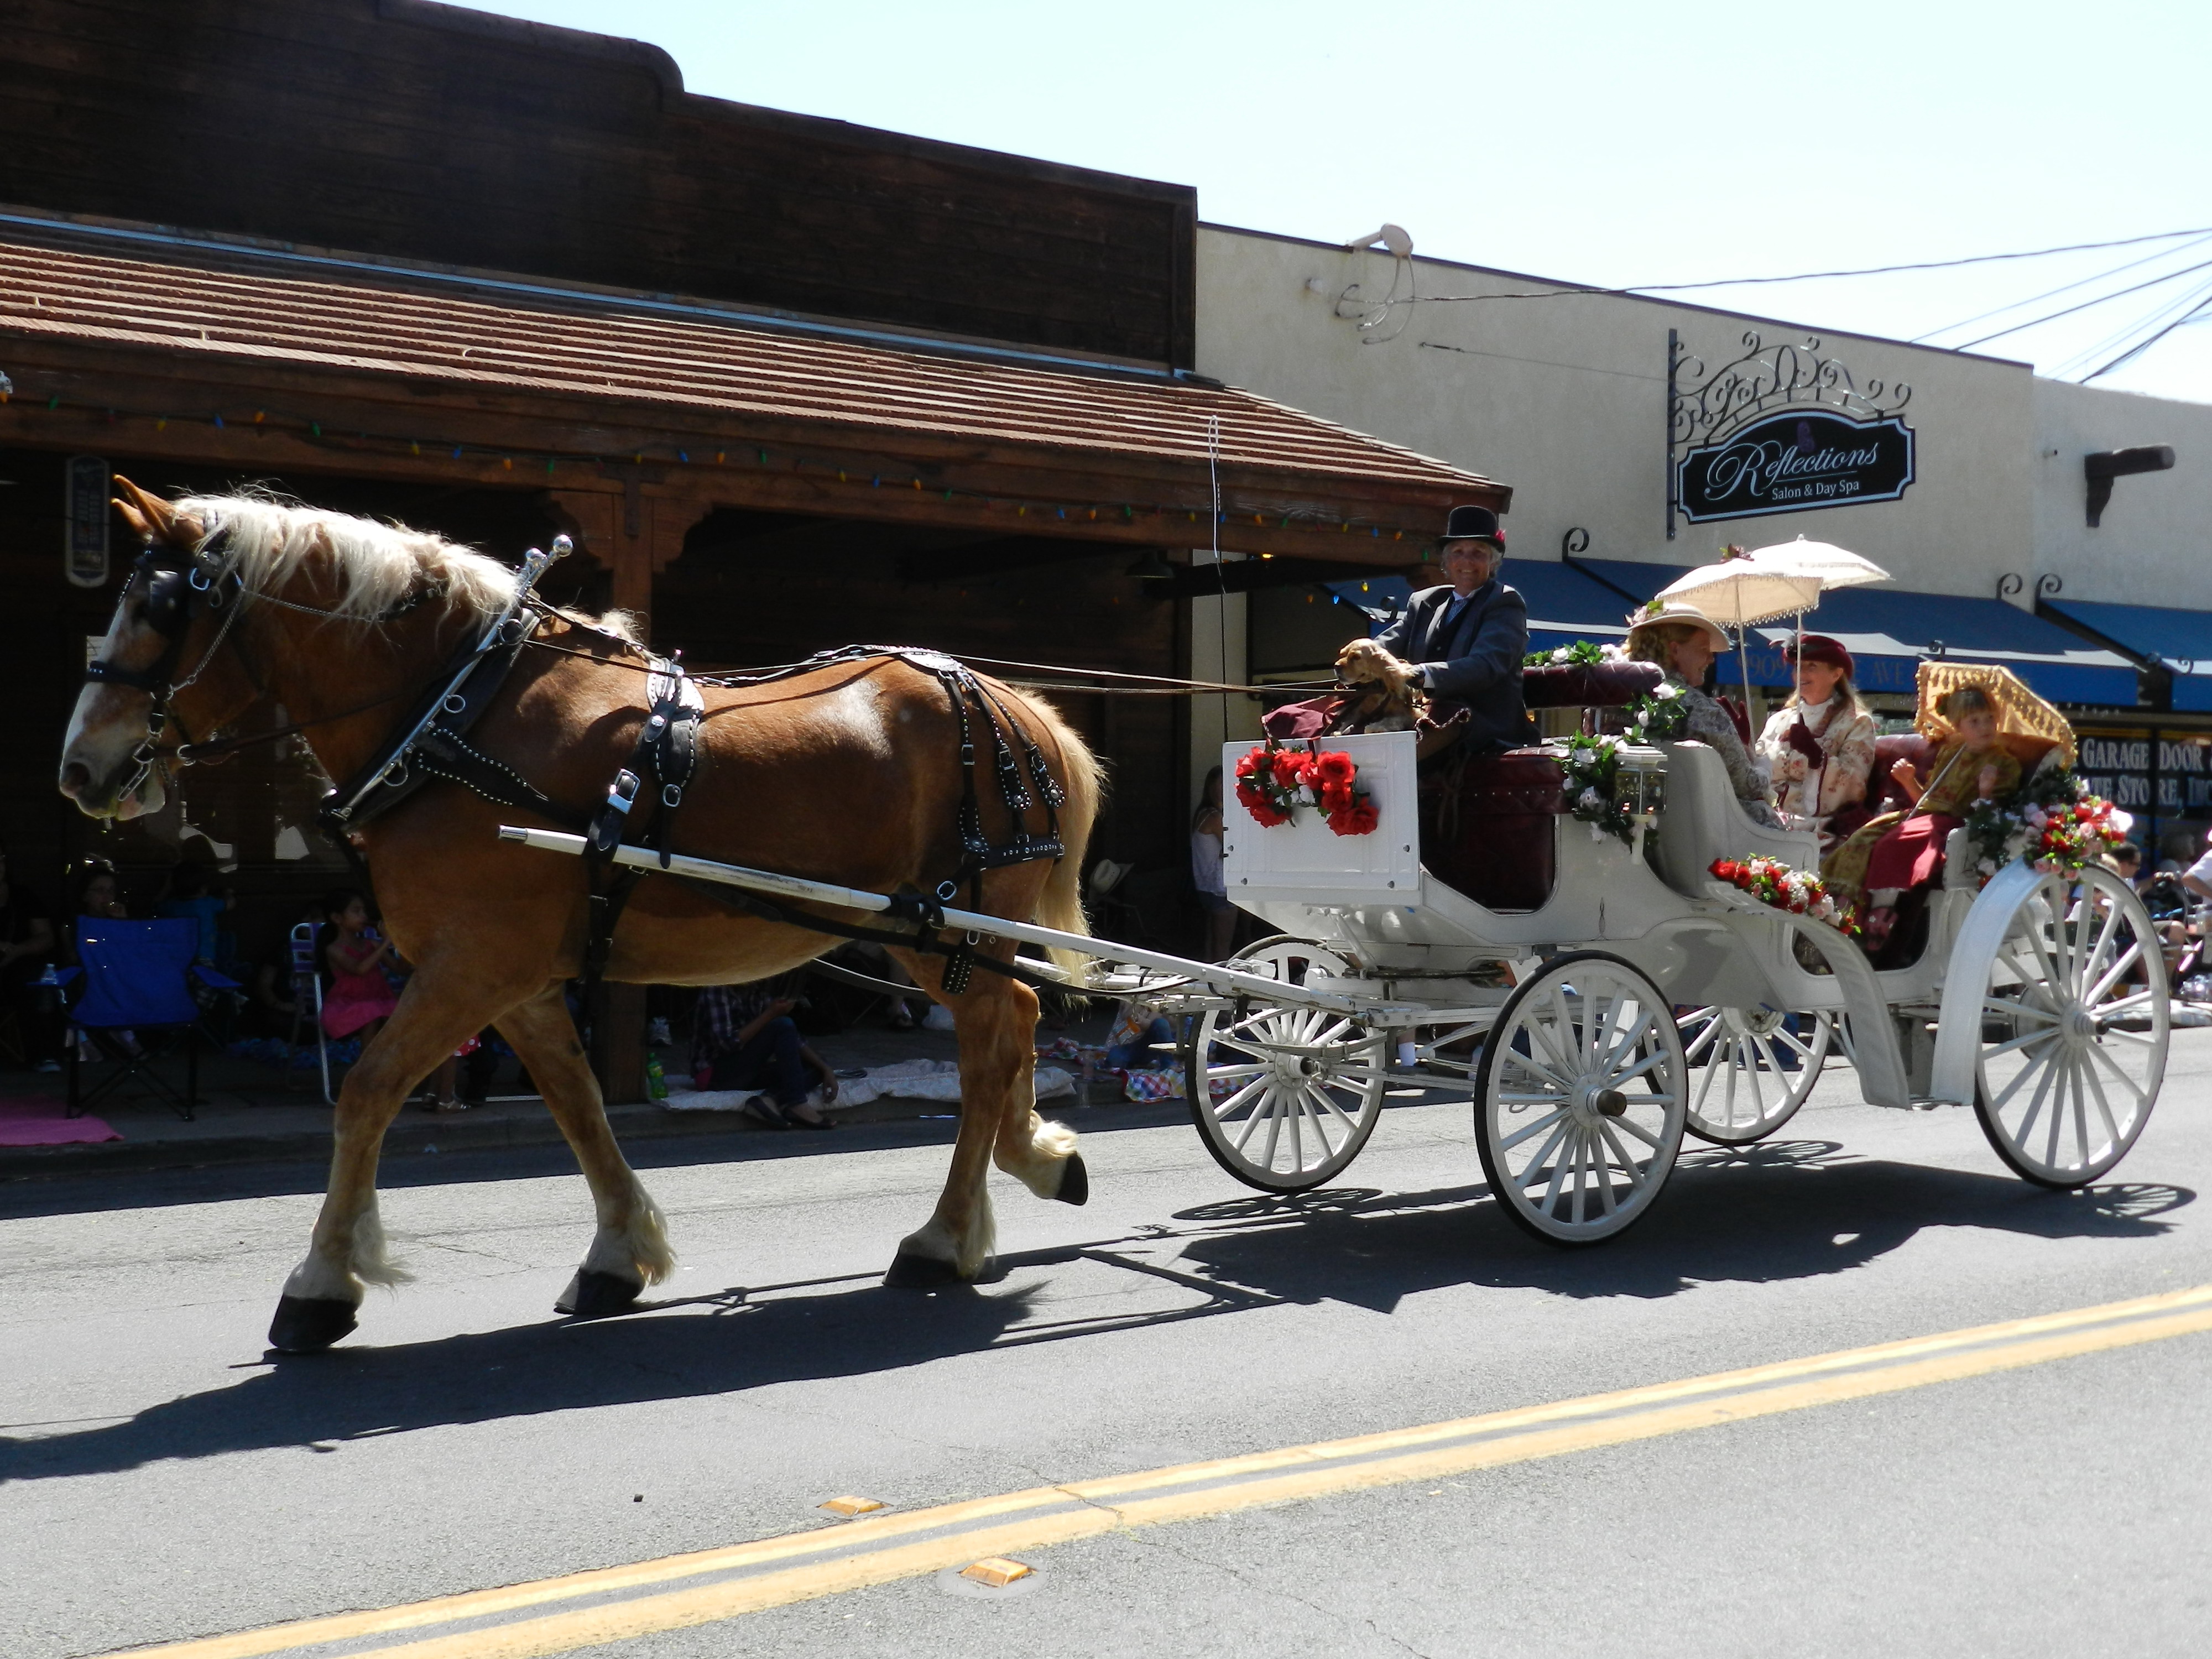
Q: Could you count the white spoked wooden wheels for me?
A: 4